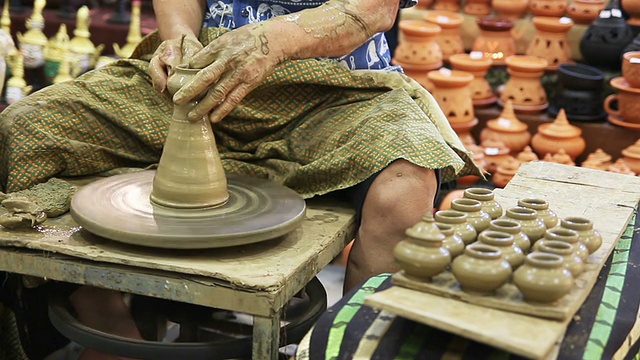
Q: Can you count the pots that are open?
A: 13